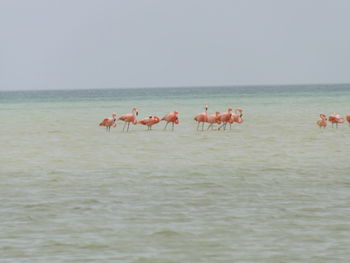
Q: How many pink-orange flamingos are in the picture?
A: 11